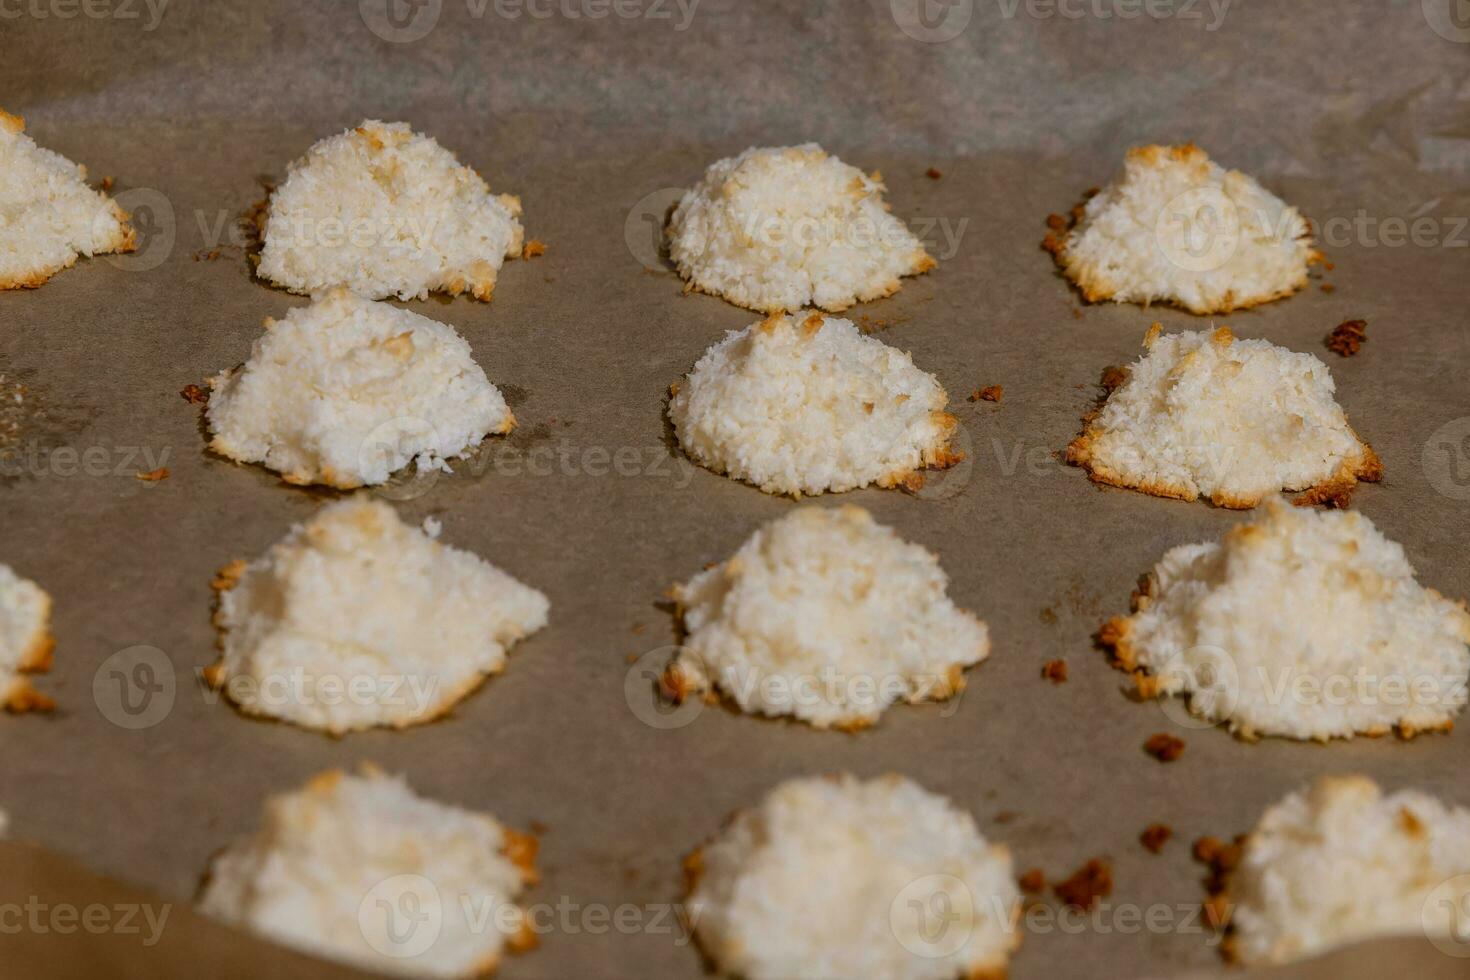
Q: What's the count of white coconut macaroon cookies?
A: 14